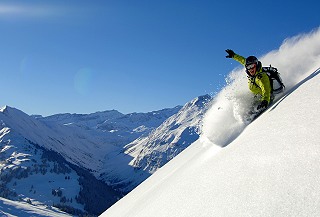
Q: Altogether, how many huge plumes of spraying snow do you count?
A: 1